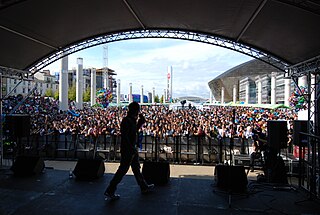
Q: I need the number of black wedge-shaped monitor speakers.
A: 4